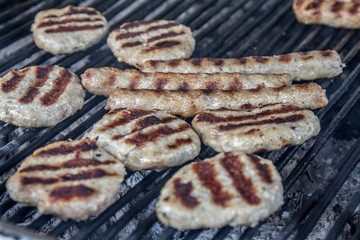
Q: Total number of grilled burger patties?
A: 8